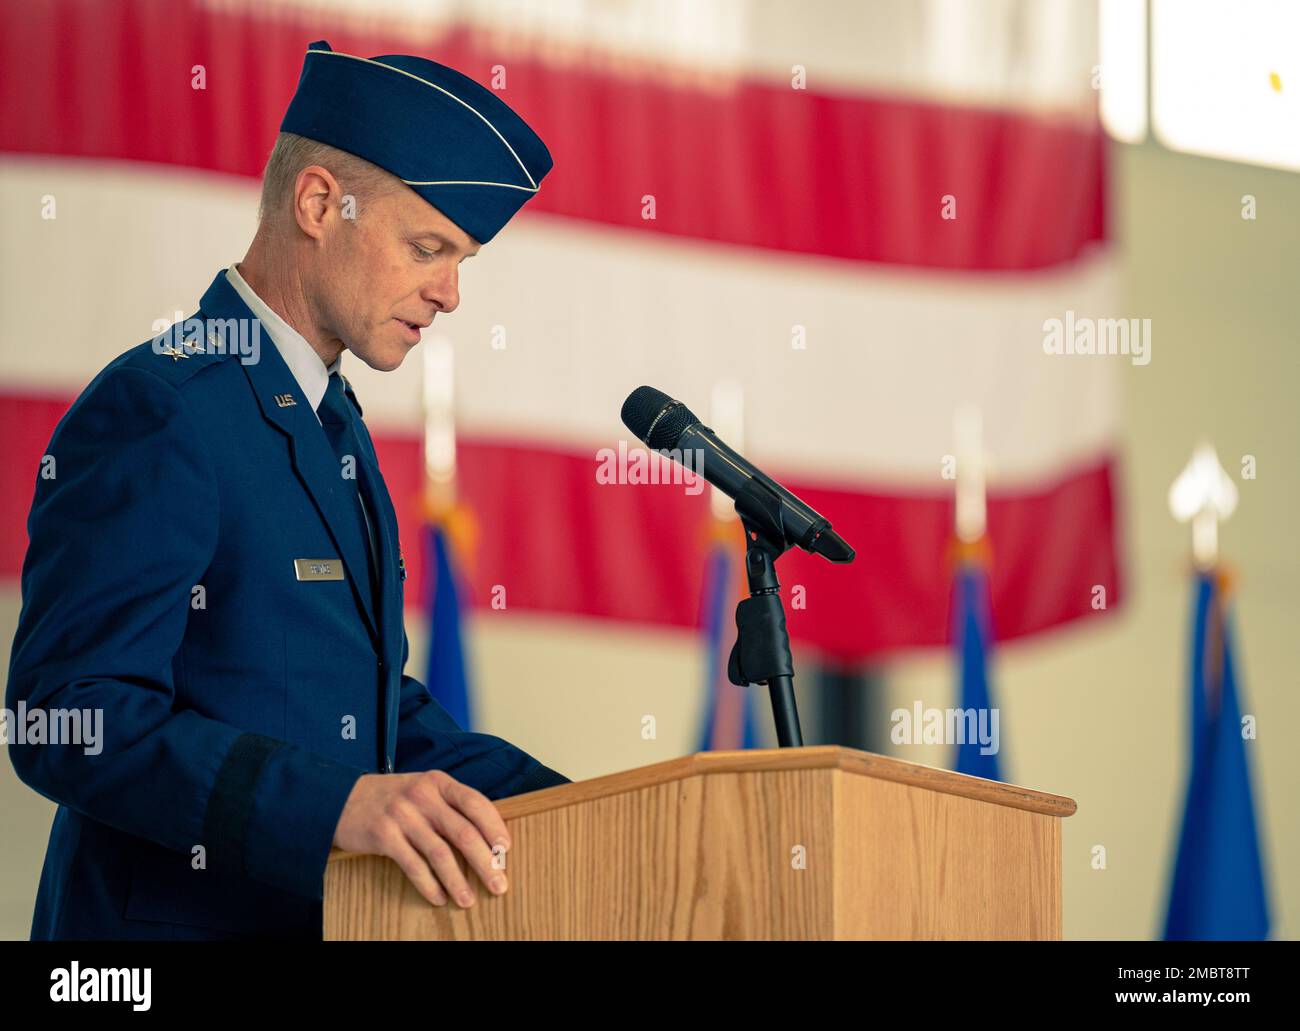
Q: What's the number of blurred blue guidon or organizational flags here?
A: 4